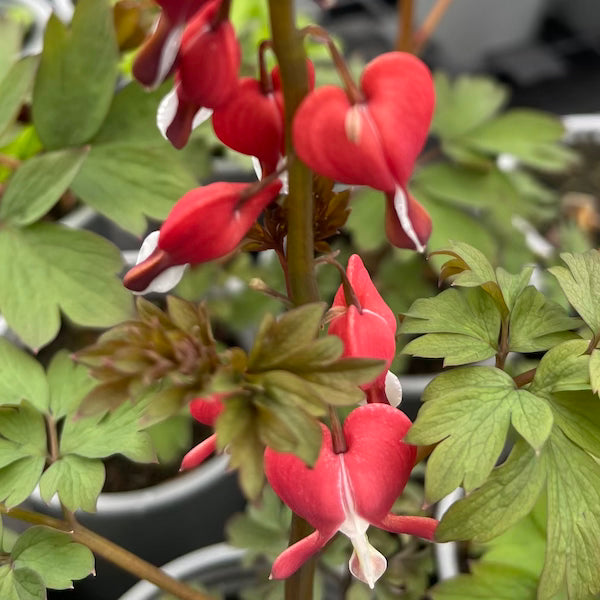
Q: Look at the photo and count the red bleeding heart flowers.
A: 8